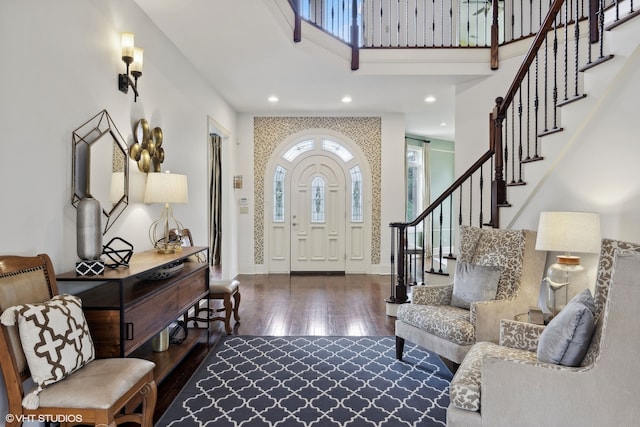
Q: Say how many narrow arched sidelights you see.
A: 2